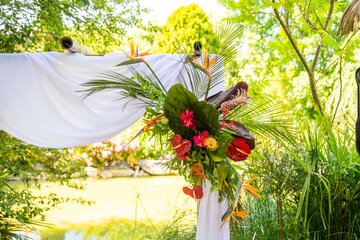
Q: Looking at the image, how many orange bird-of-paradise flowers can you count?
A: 5